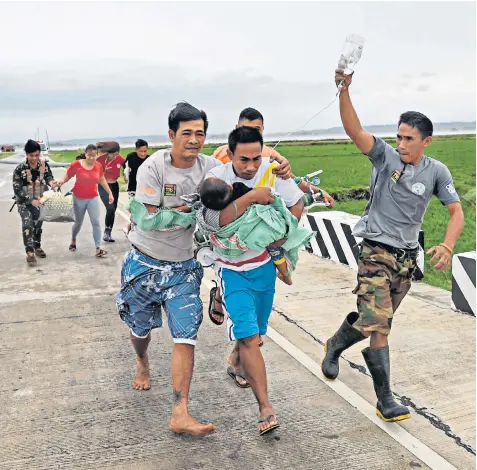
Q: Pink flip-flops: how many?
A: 0